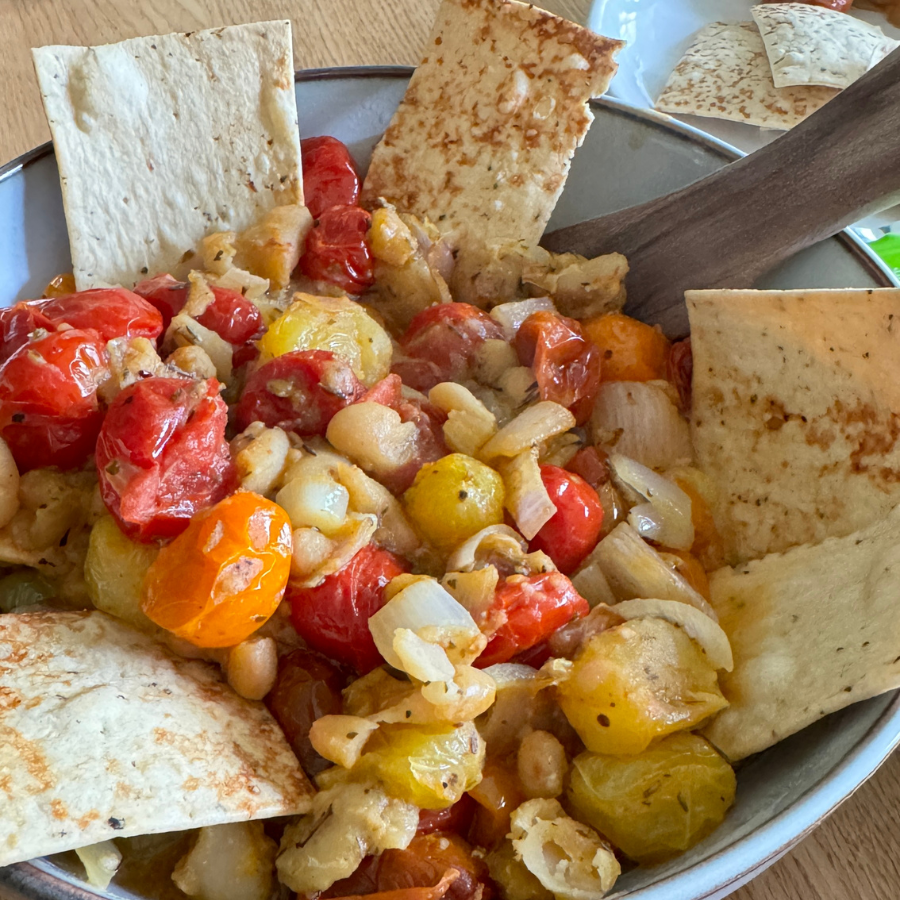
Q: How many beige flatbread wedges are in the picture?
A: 7